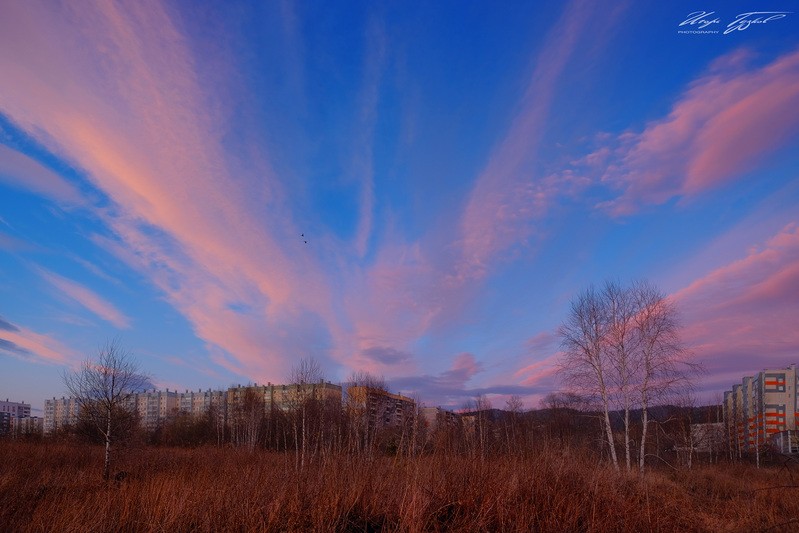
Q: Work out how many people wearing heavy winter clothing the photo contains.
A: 0